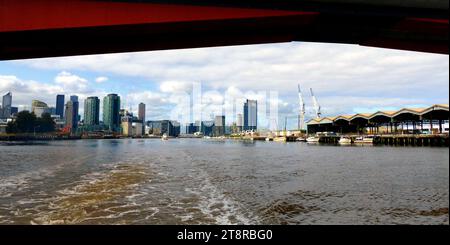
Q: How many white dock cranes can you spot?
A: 2